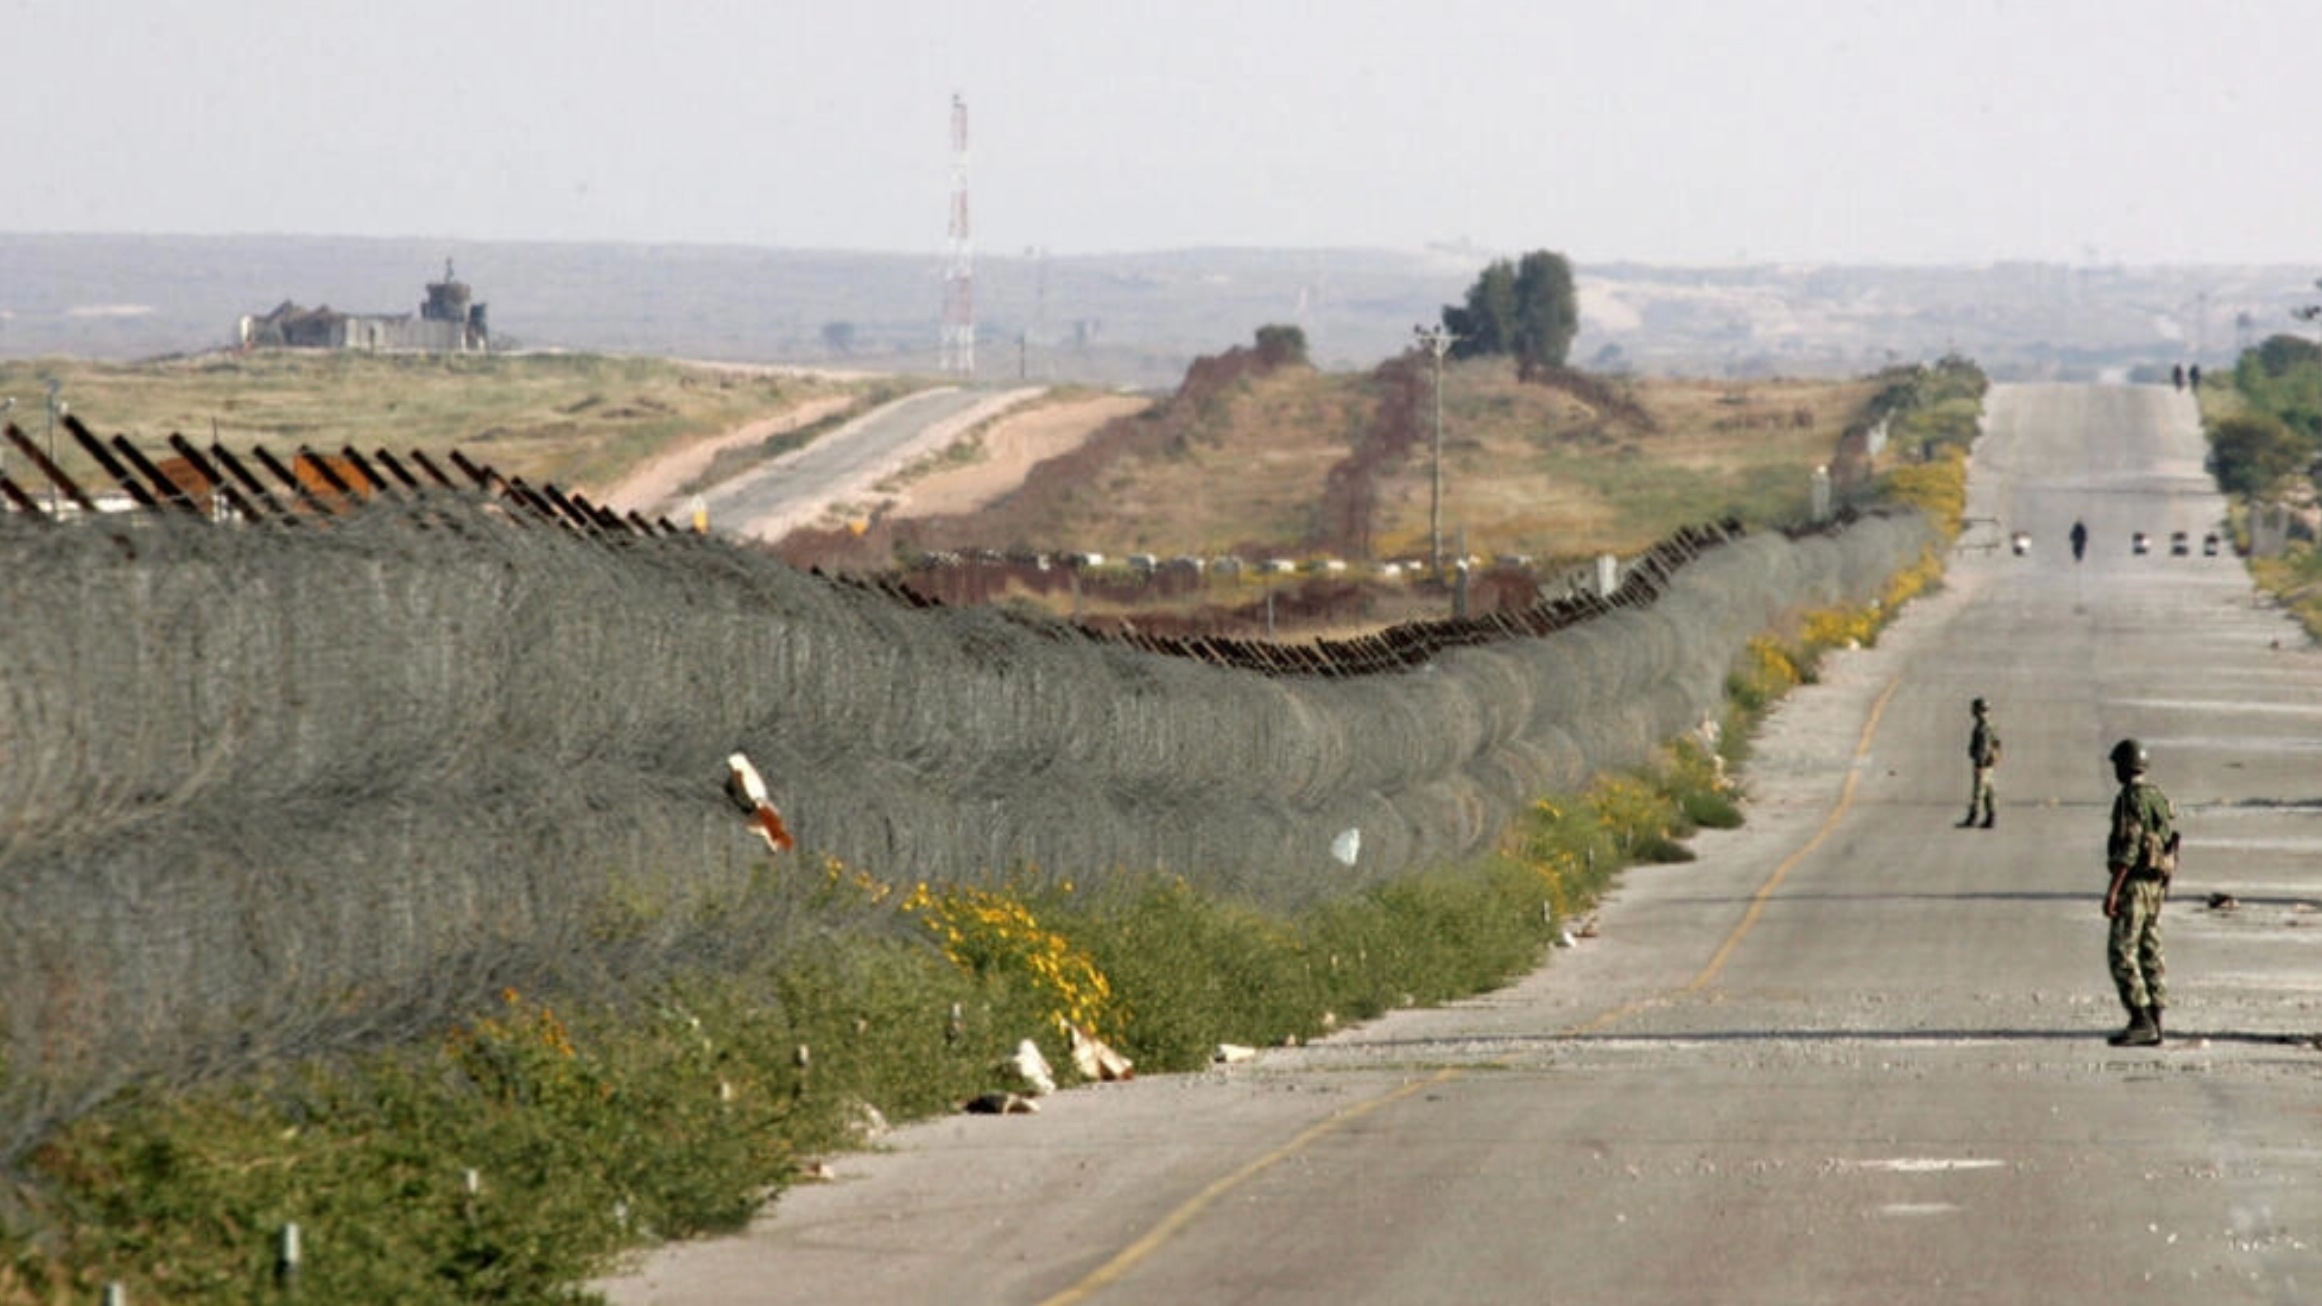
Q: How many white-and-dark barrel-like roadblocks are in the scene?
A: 4